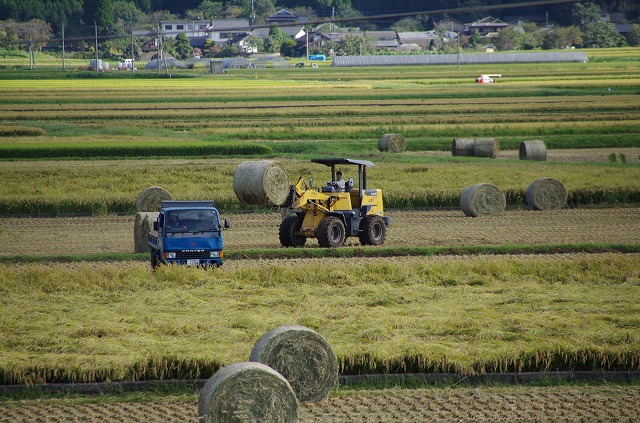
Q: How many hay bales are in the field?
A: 11